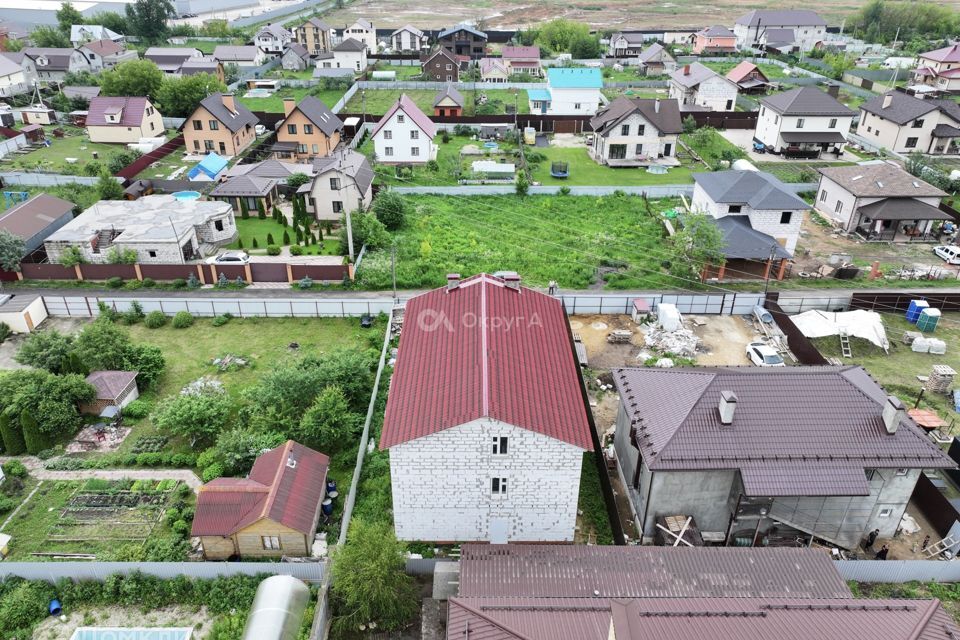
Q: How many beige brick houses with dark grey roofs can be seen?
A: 2